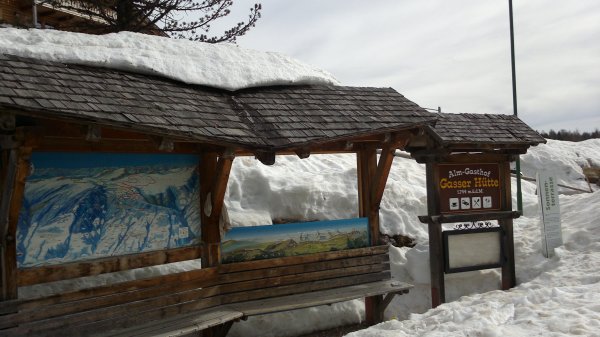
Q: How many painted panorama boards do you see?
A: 2